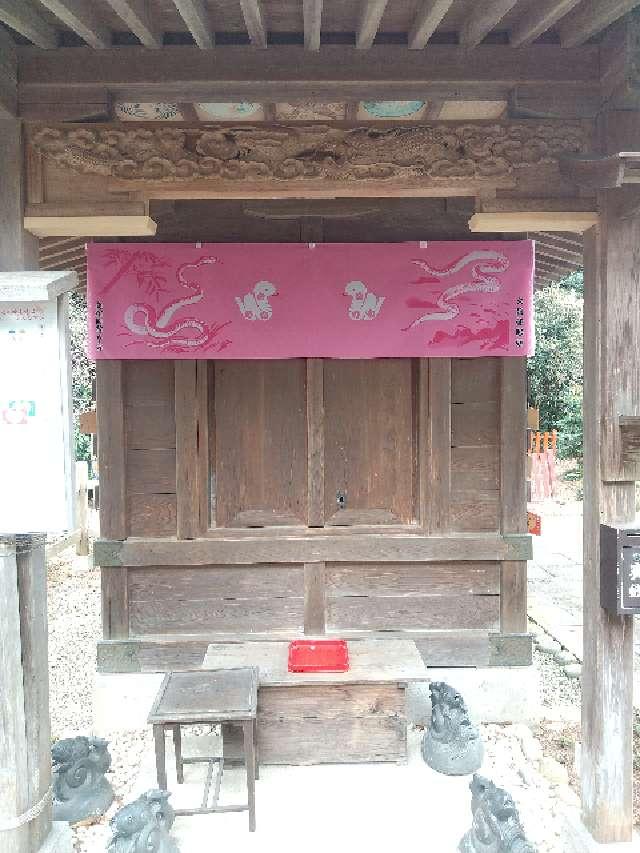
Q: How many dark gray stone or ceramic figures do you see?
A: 4